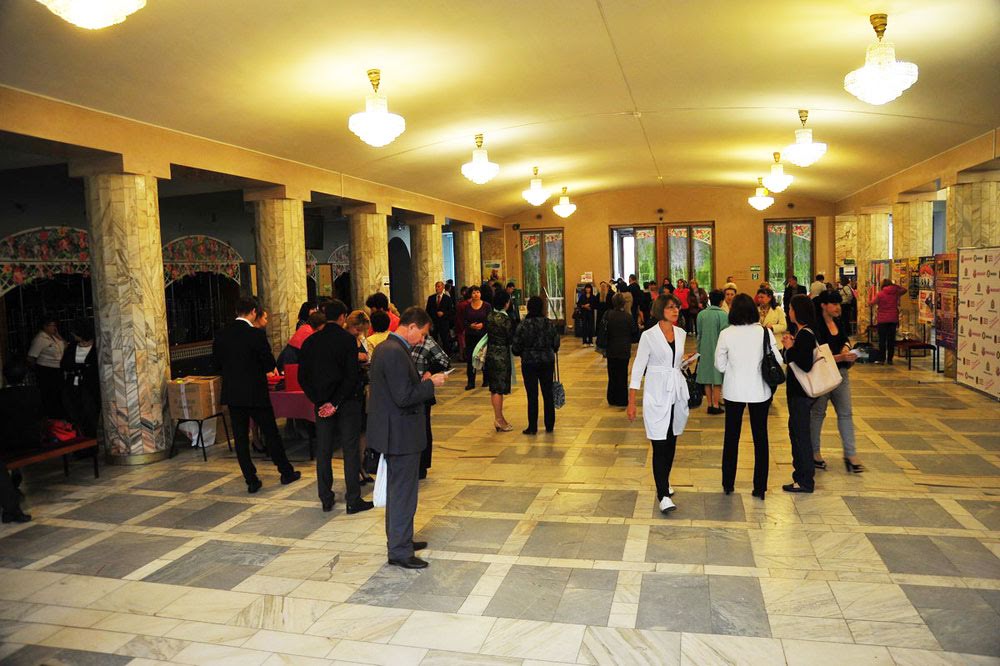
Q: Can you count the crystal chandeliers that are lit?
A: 9